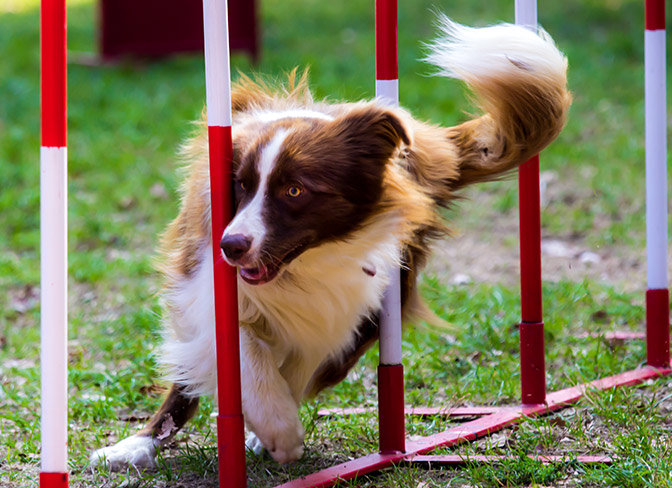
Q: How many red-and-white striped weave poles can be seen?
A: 5